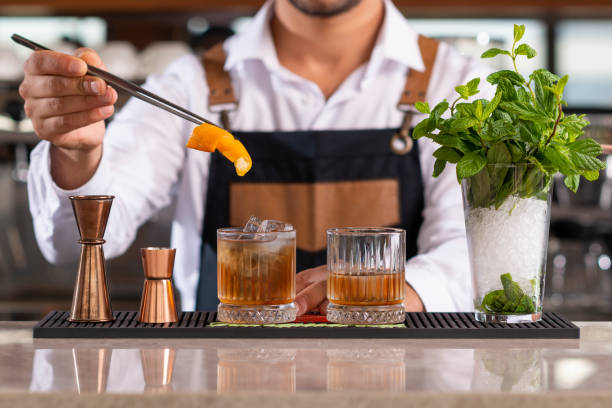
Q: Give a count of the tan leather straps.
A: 2